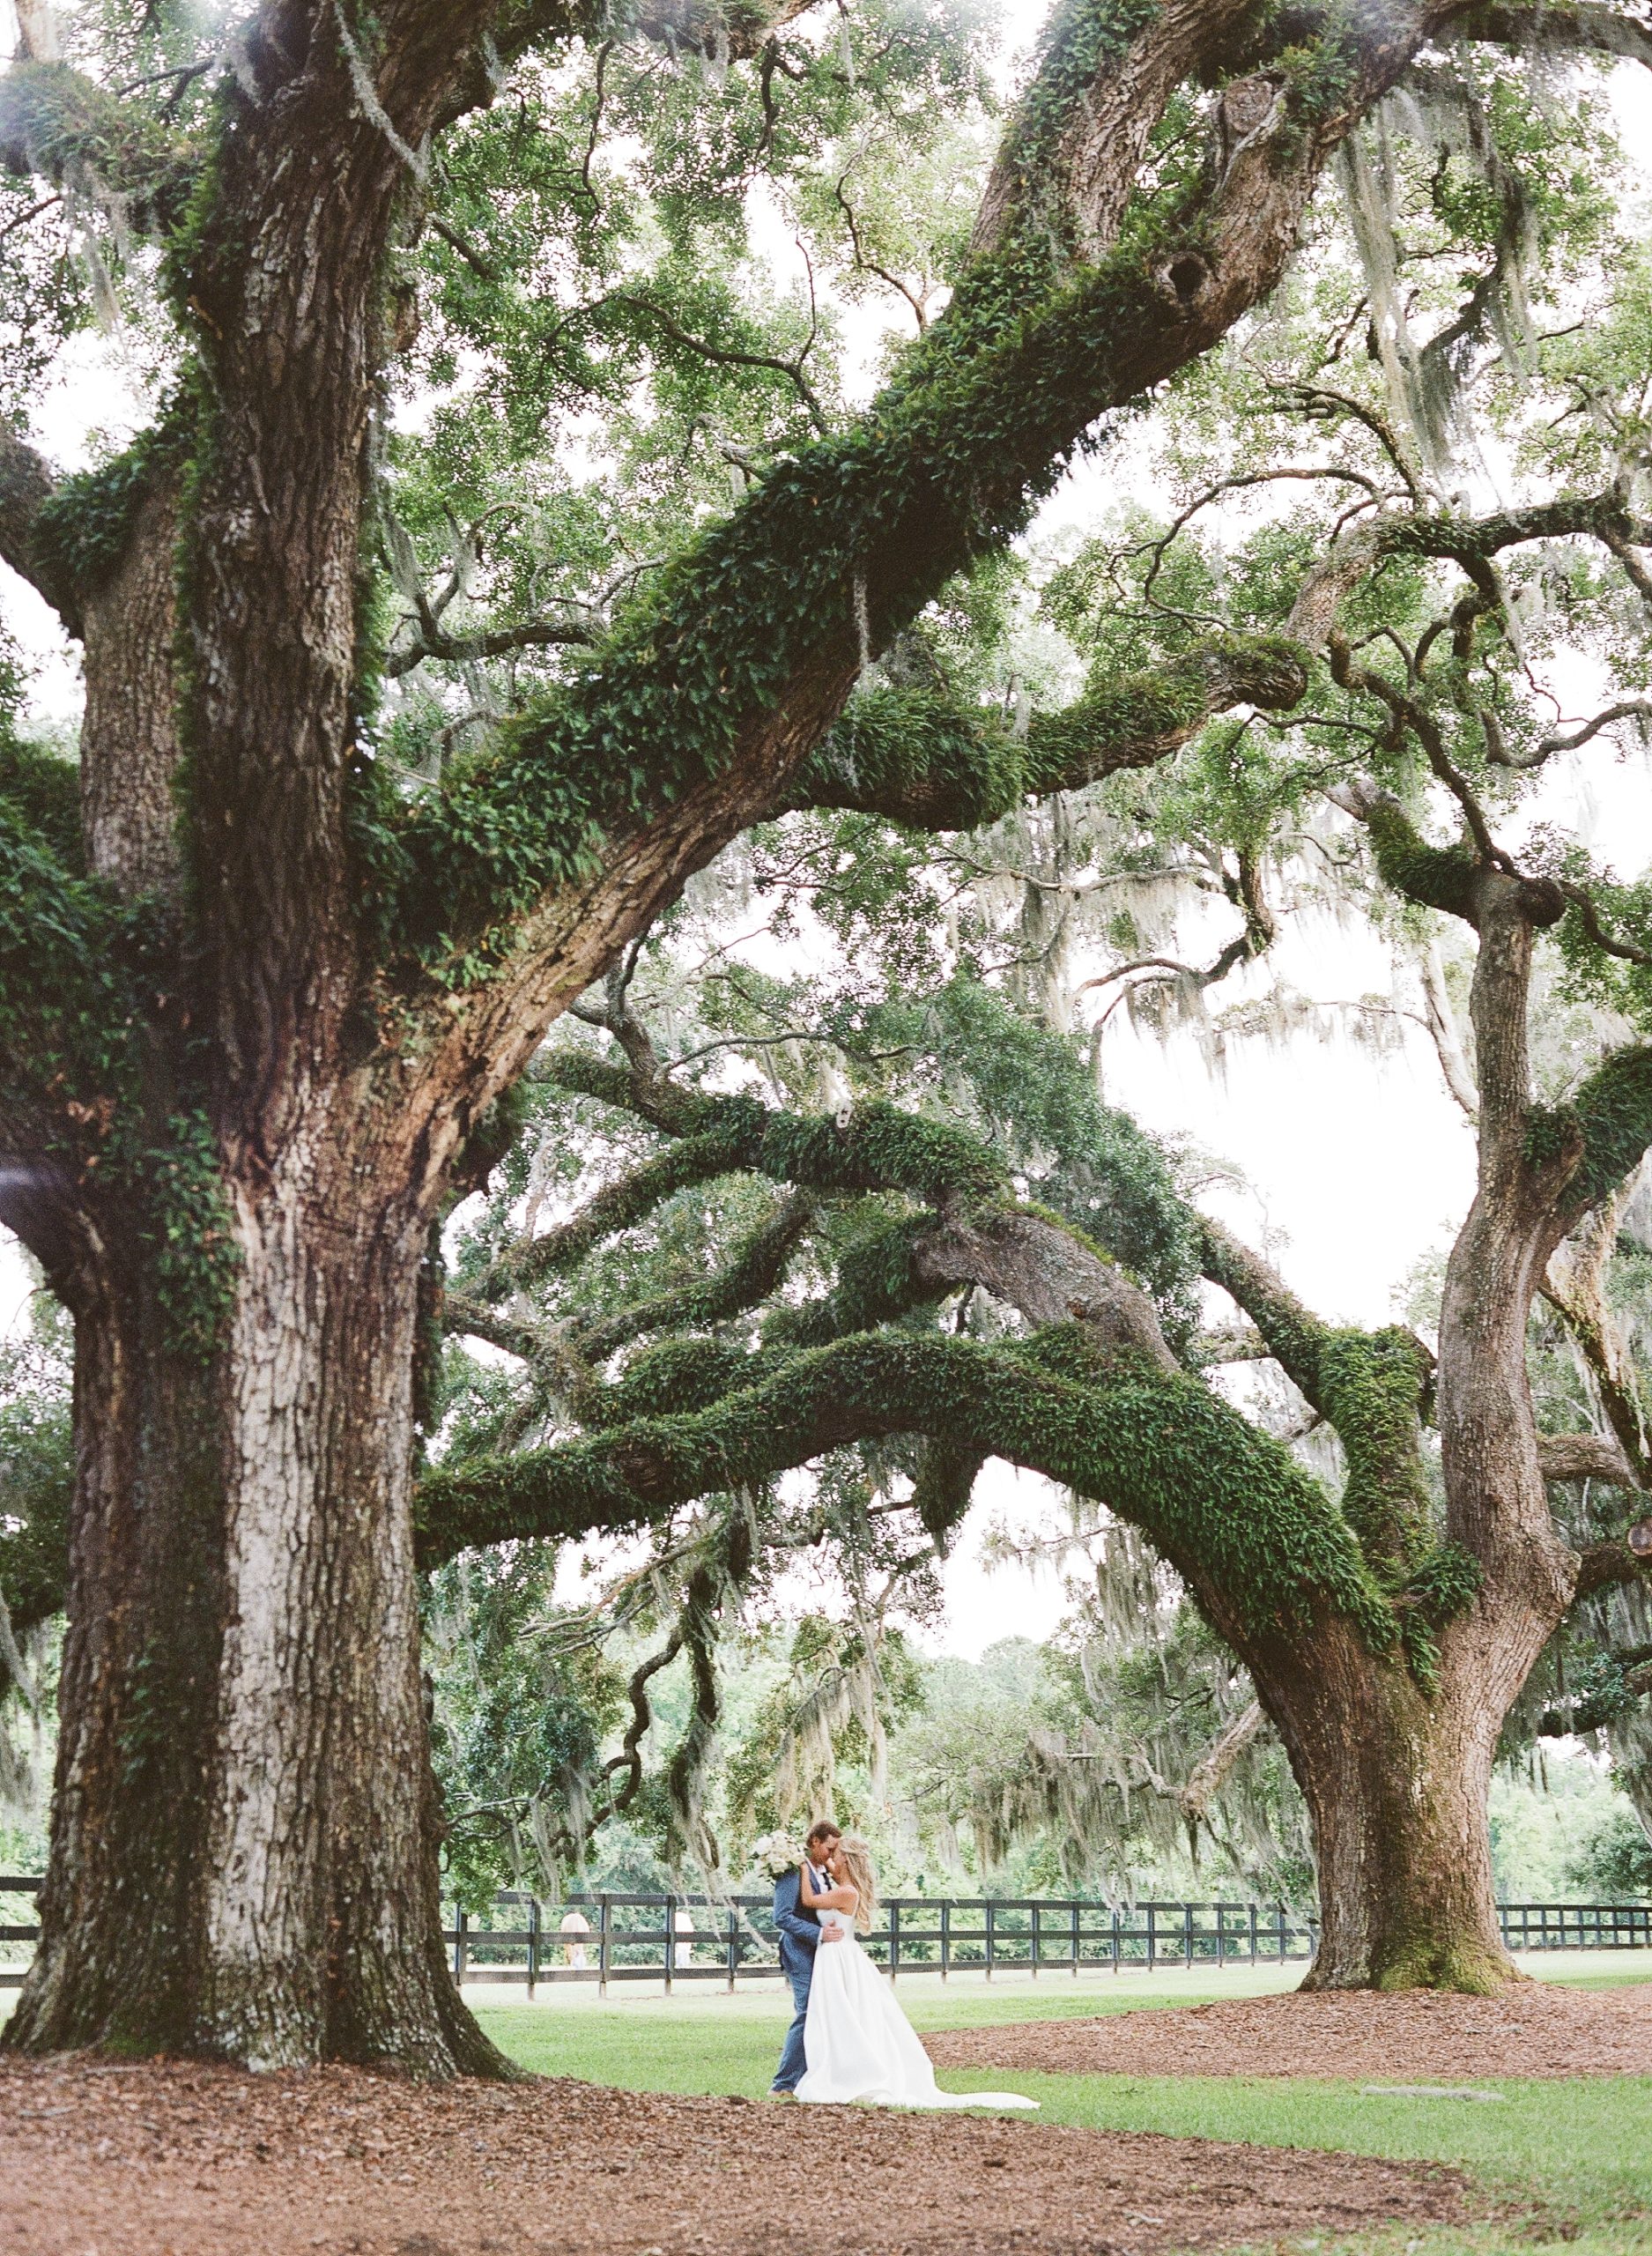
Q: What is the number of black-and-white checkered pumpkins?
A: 0